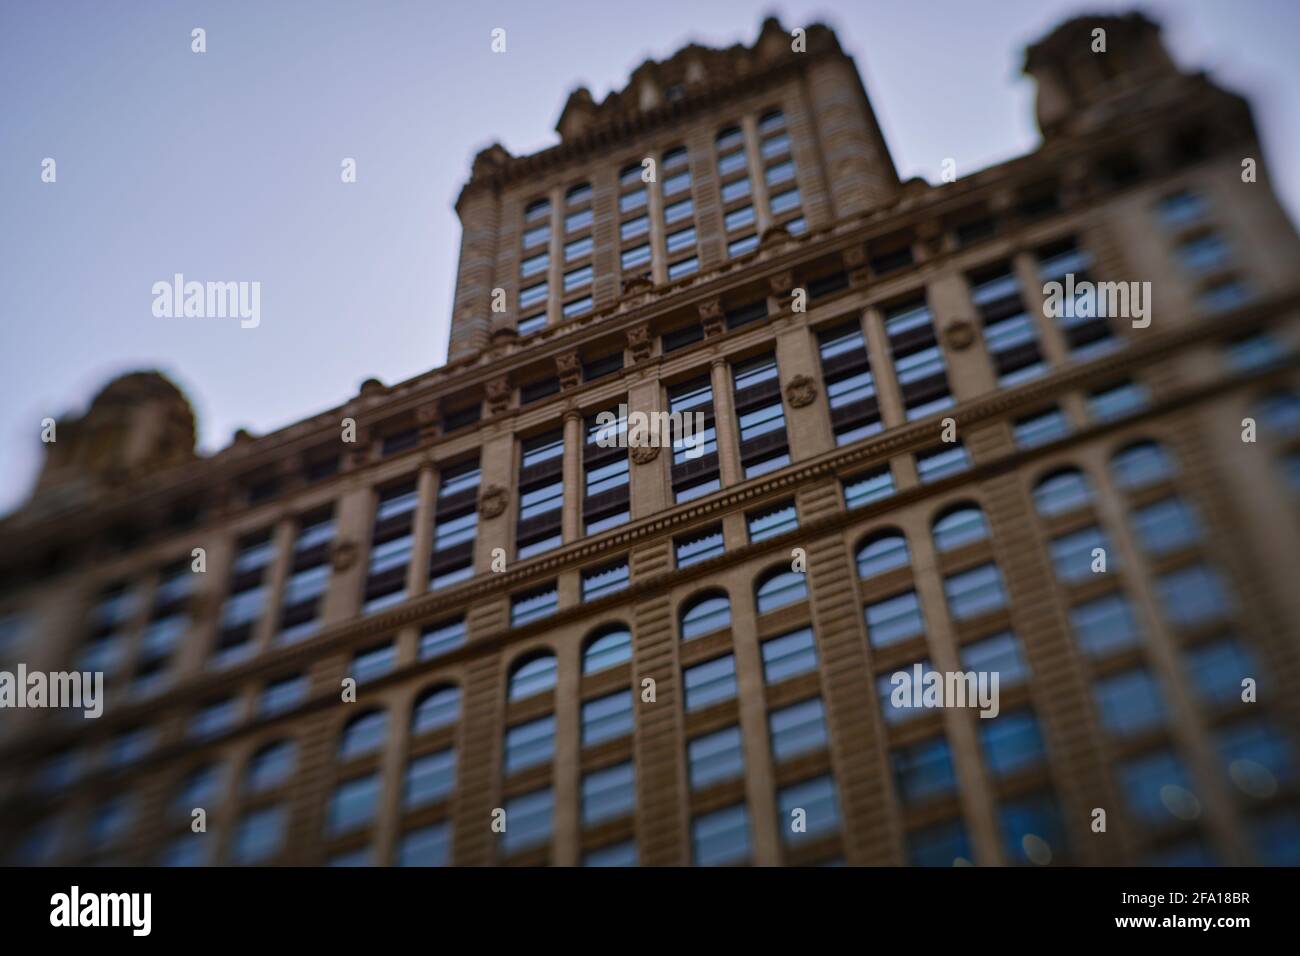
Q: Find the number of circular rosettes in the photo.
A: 5